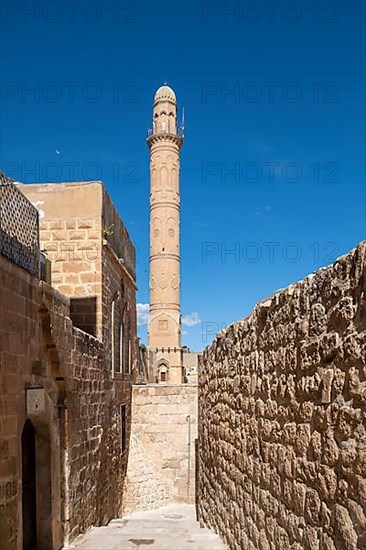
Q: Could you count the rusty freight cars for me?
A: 0